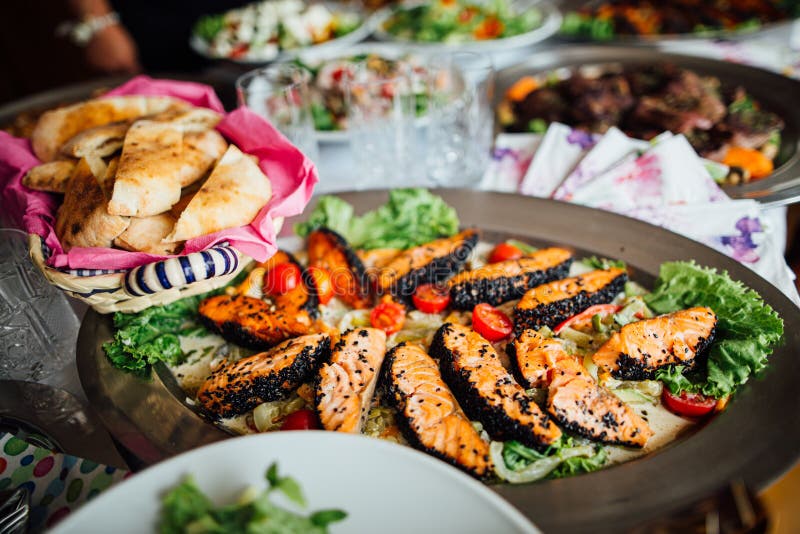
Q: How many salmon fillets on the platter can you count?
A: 12